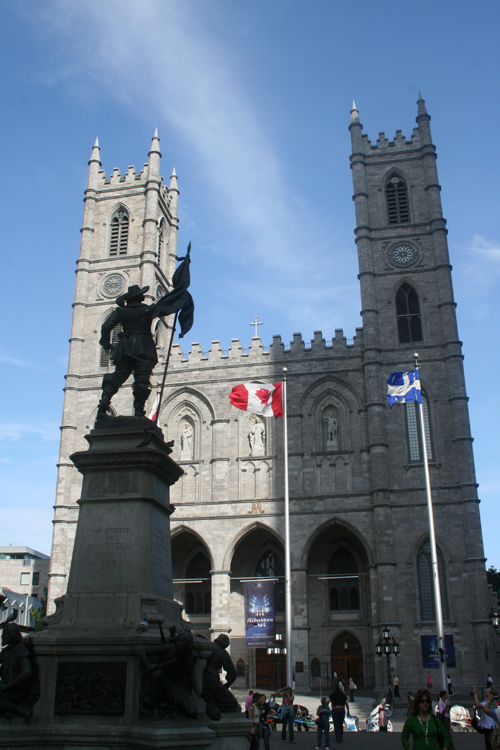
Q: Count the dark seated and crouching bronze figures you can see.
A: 3